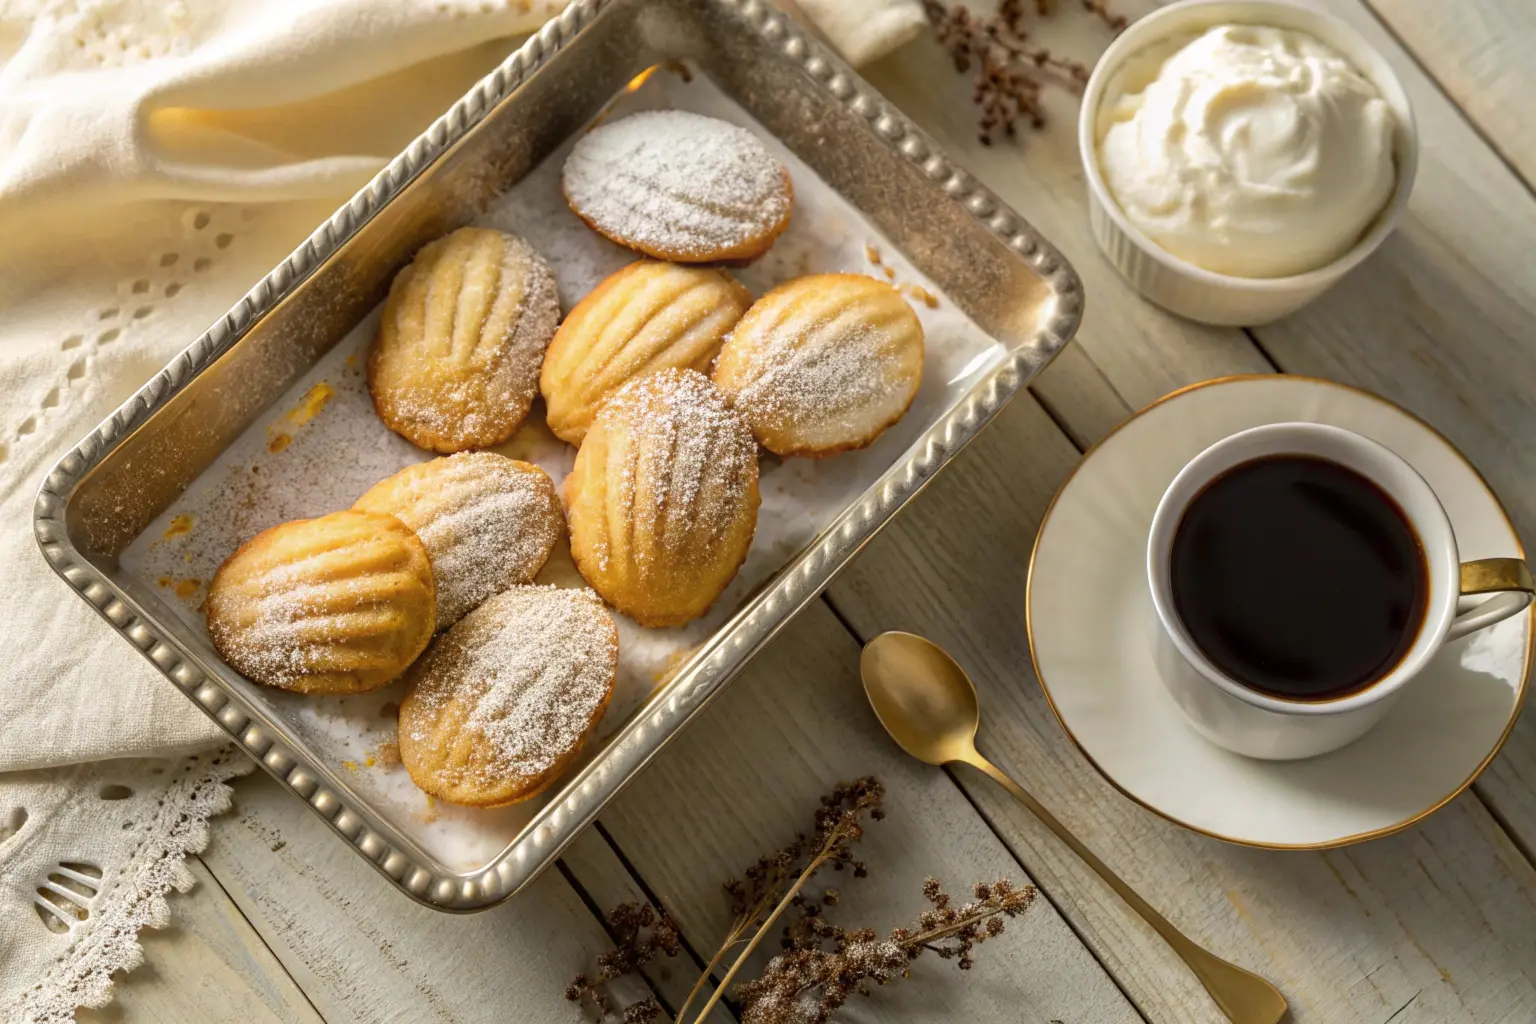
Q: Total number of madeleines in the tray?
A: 8